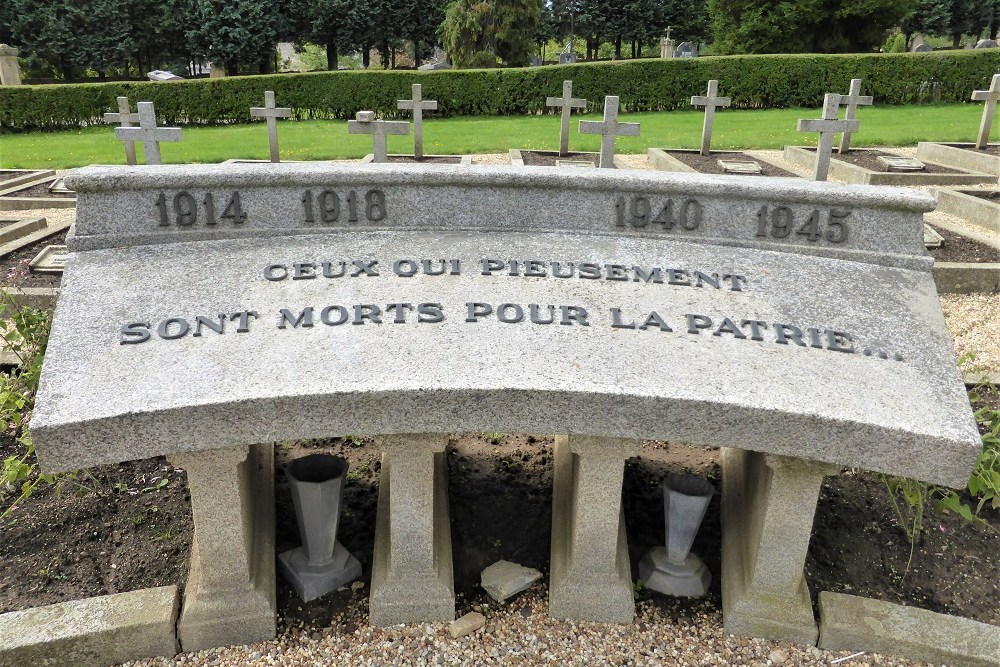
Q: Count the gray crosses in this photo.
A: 11